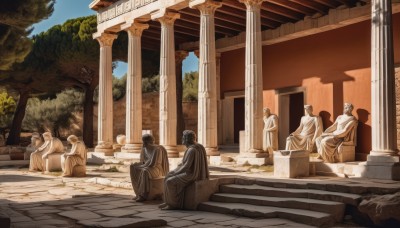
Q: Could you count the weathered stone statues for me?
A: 8